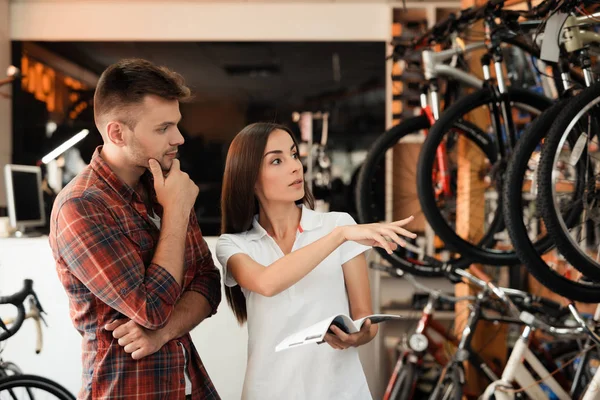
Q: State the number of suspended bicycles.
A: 4